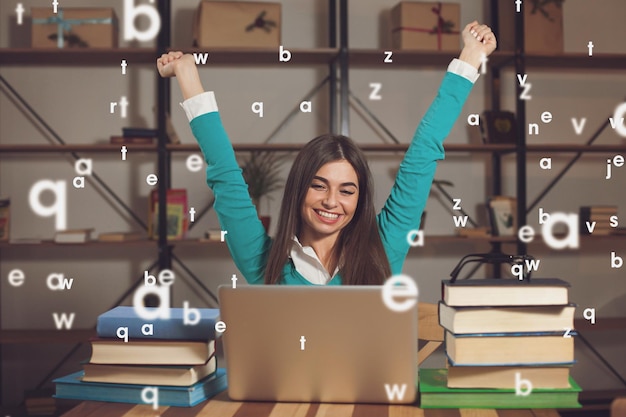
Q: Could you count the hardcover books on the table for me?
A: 9